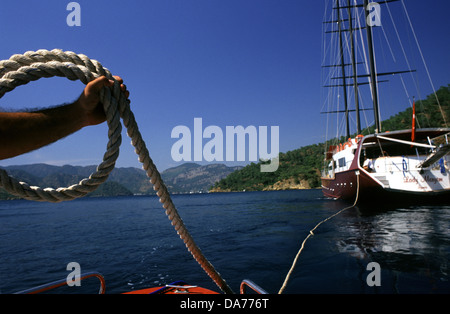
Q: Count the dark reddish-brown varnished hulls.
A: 1